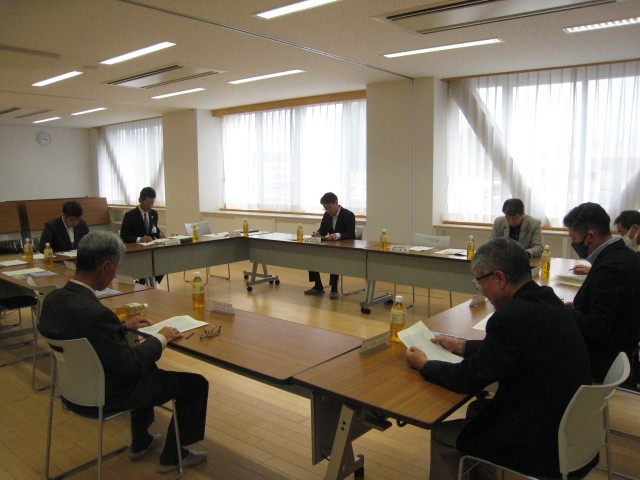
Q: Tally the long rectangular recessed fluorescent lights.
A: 9